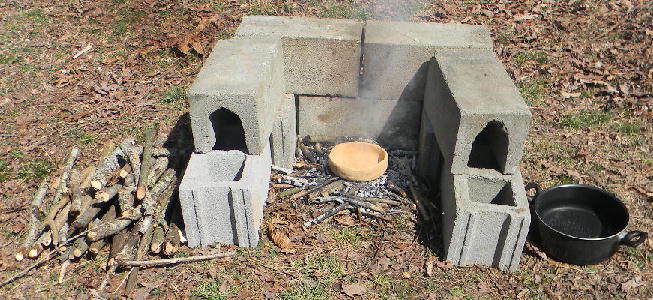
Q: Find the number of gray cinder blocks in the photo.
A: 9